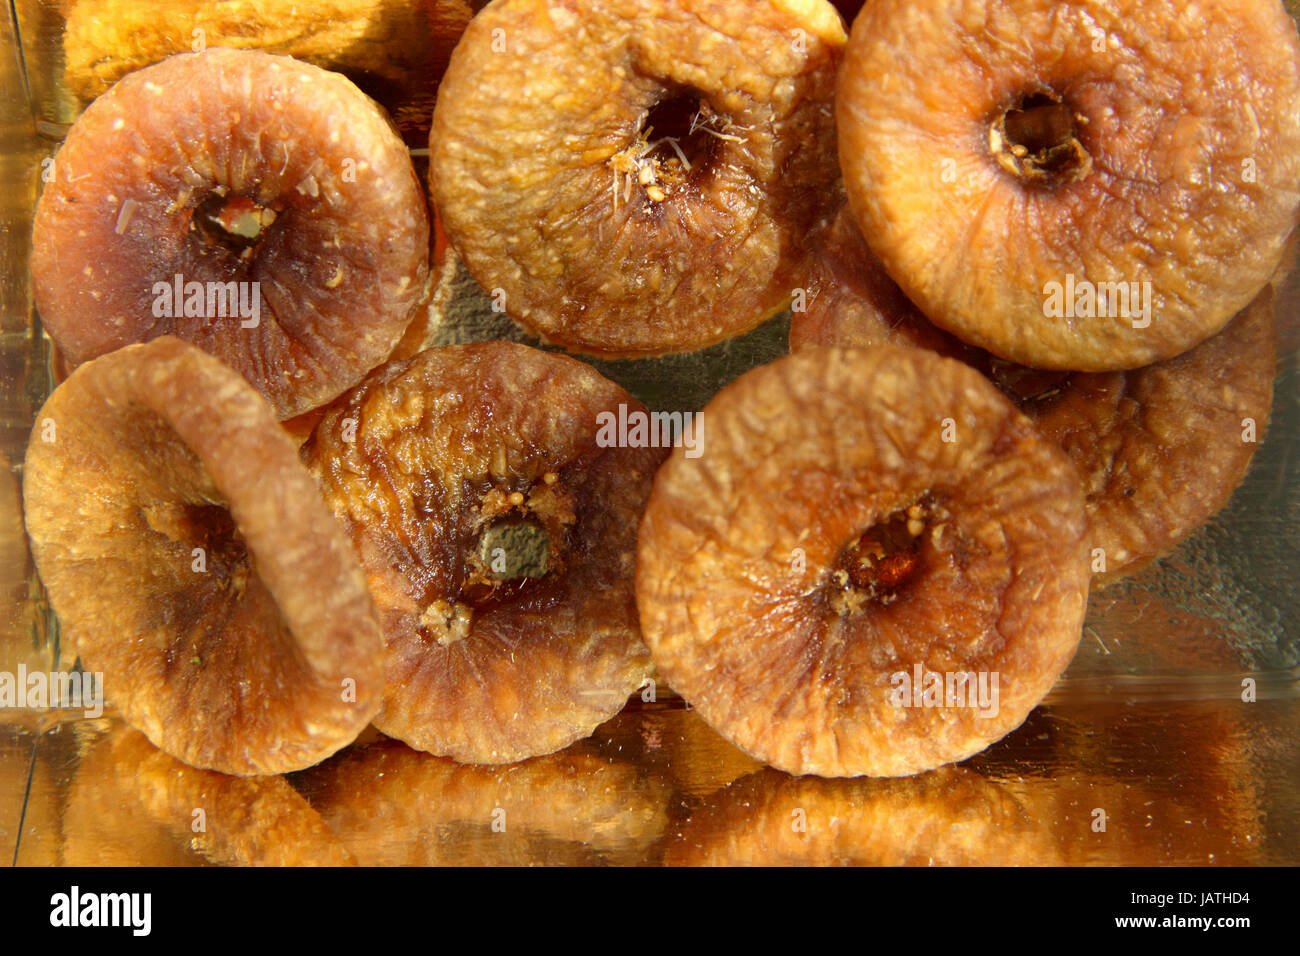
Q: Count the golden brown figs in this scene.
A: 7